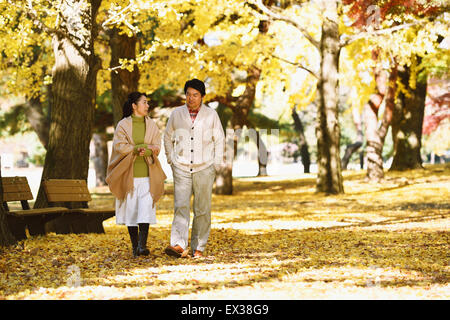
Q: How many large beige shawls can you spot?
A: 1